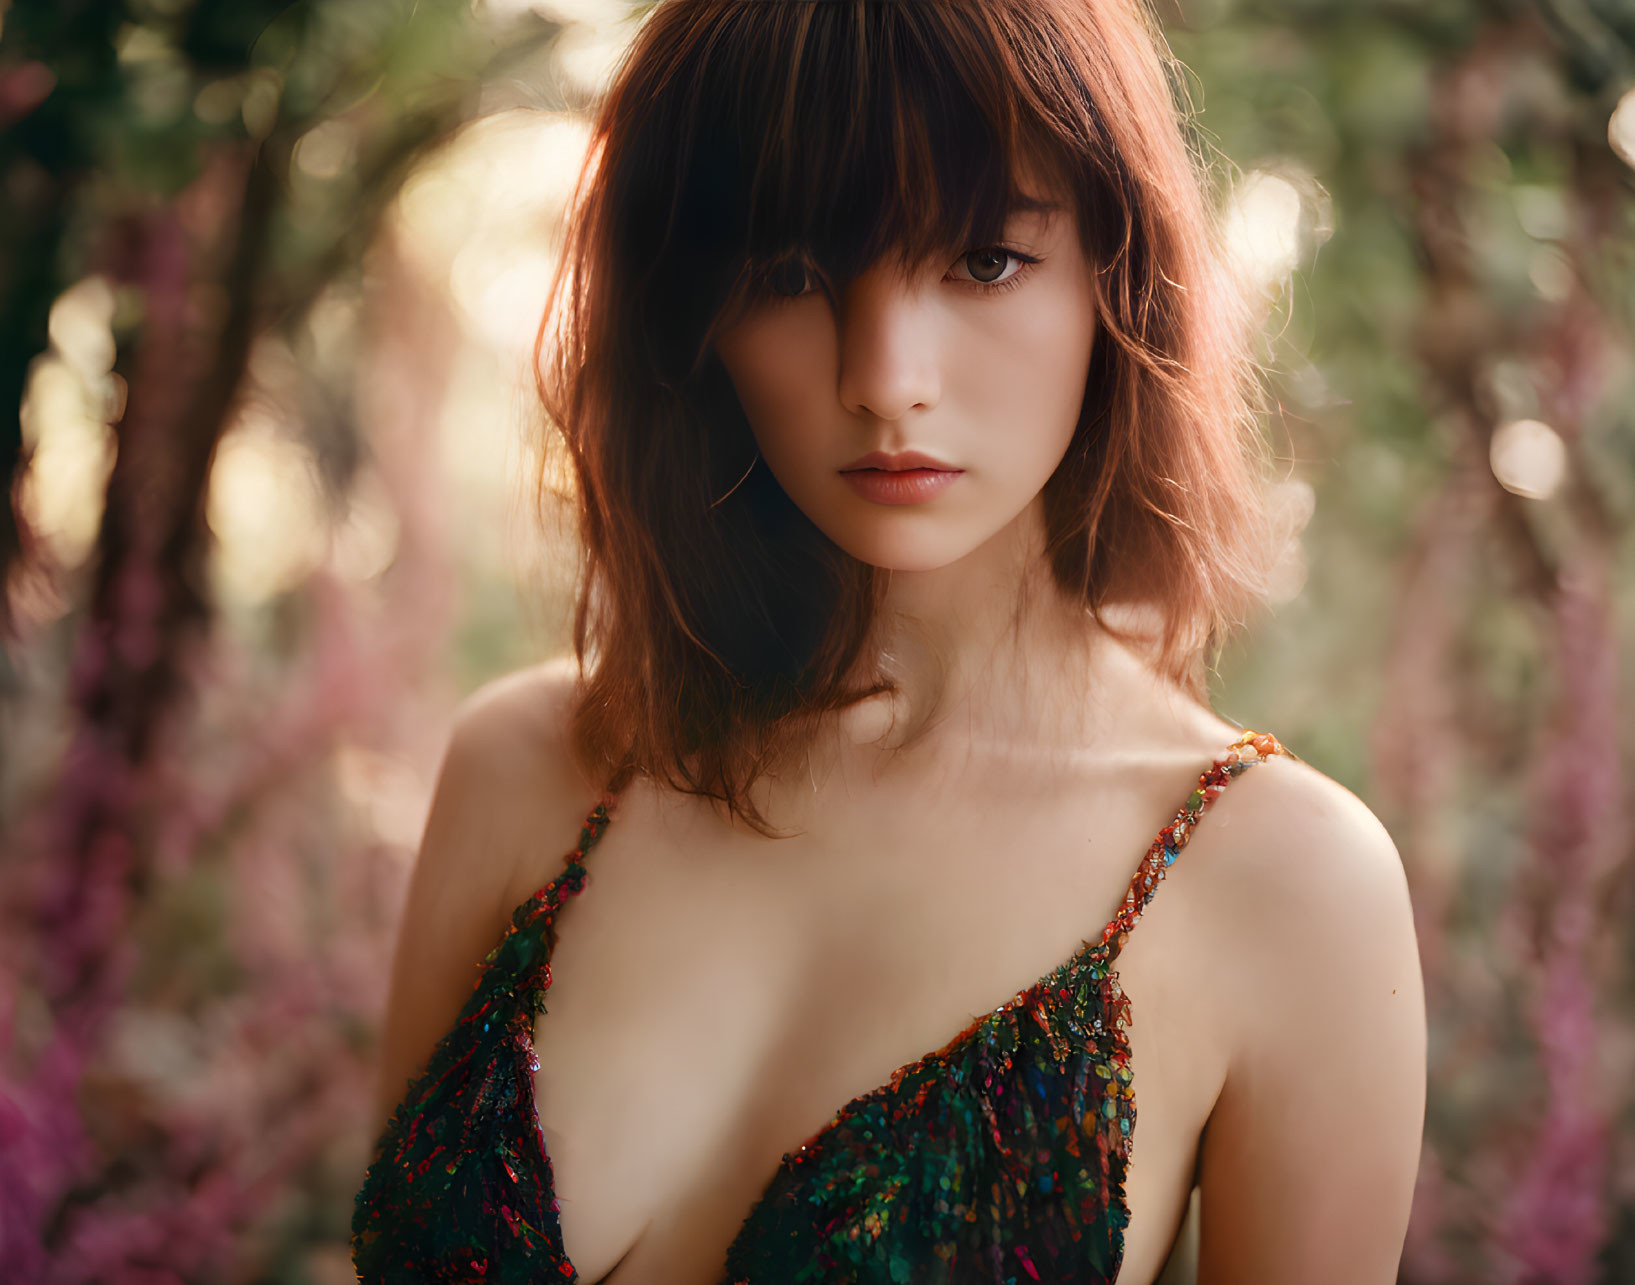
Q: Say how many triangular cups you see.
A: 2